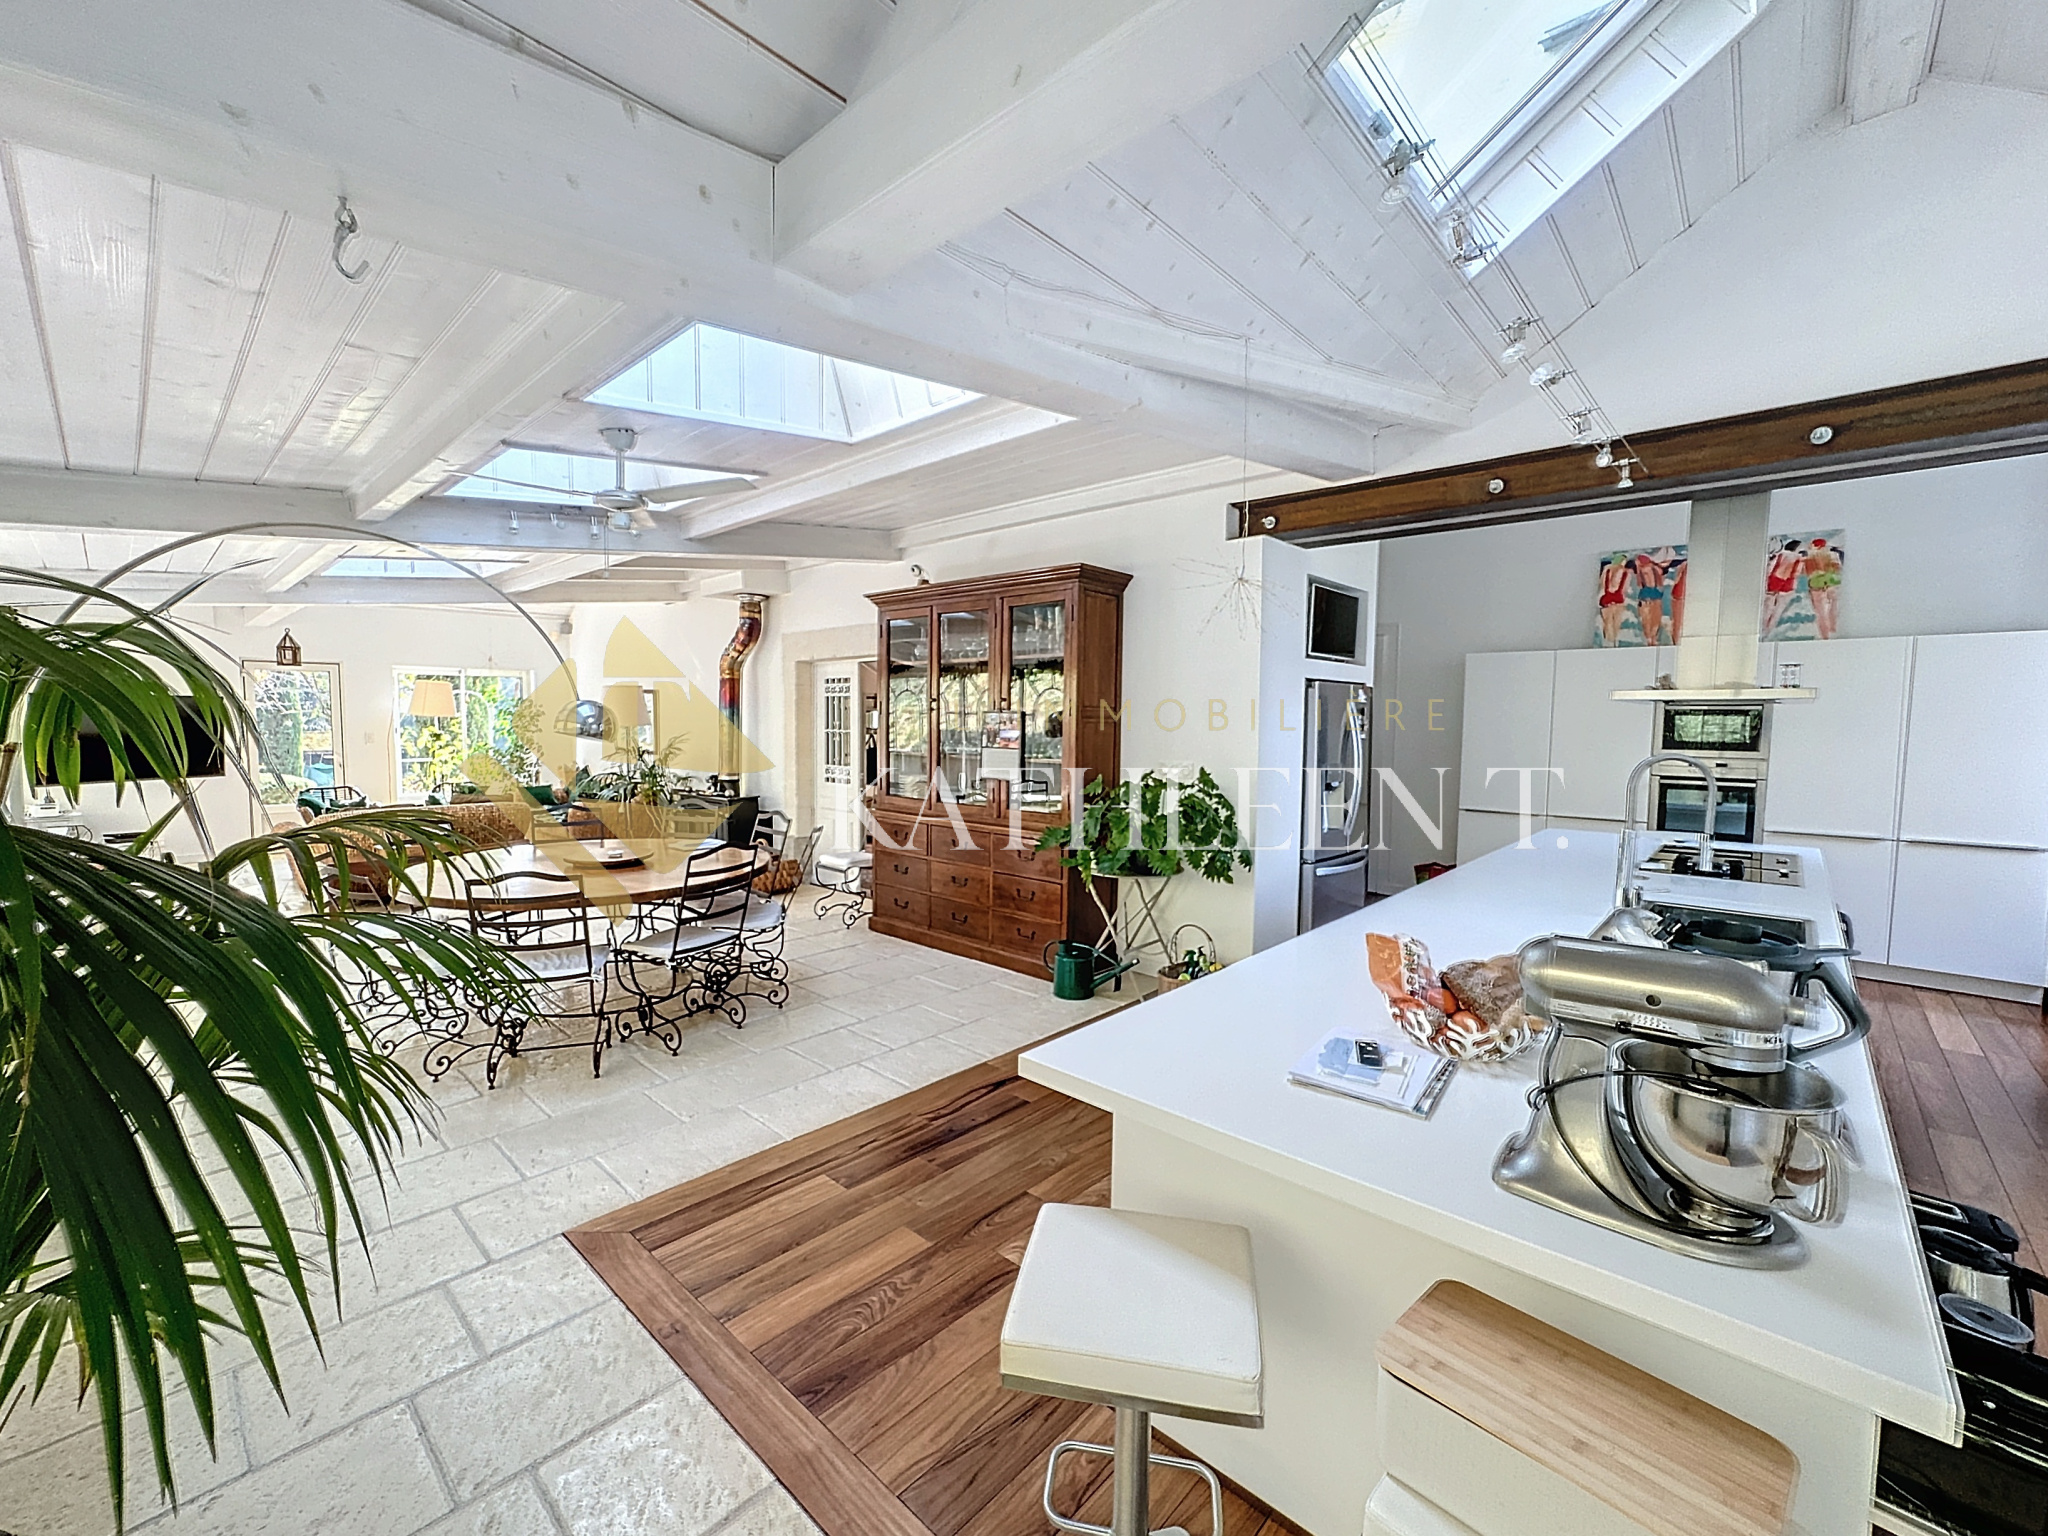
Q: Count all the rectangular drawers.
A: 9